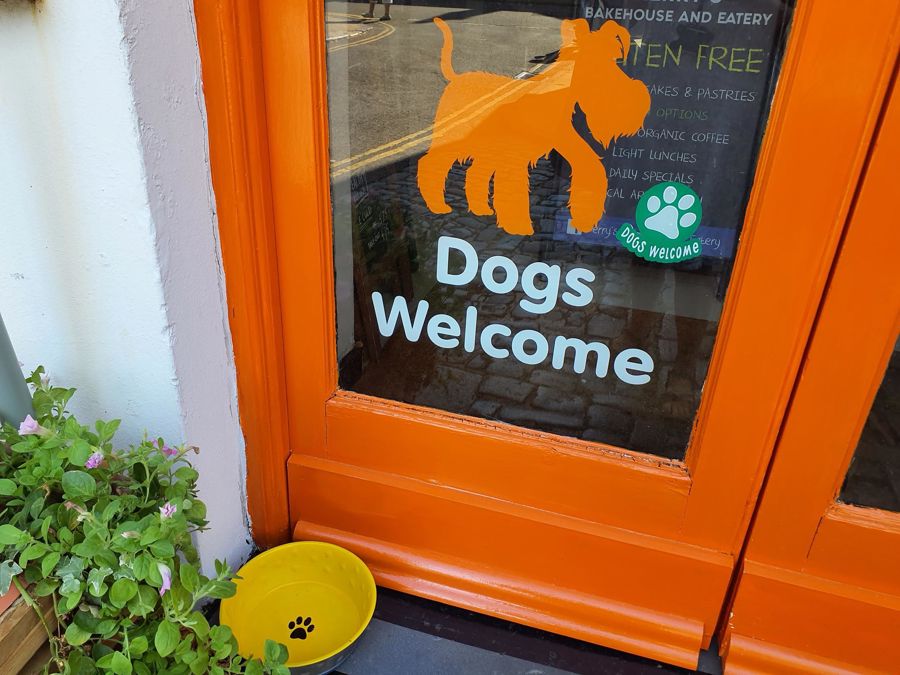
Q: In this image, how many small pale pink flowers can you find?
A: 5